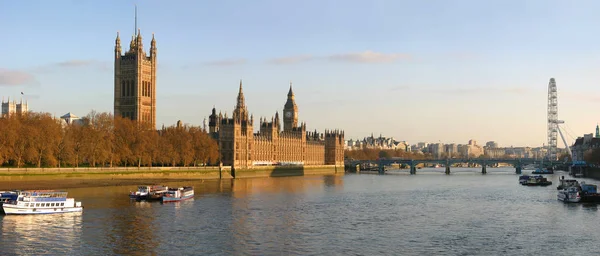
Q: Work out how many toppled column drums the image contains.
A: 0